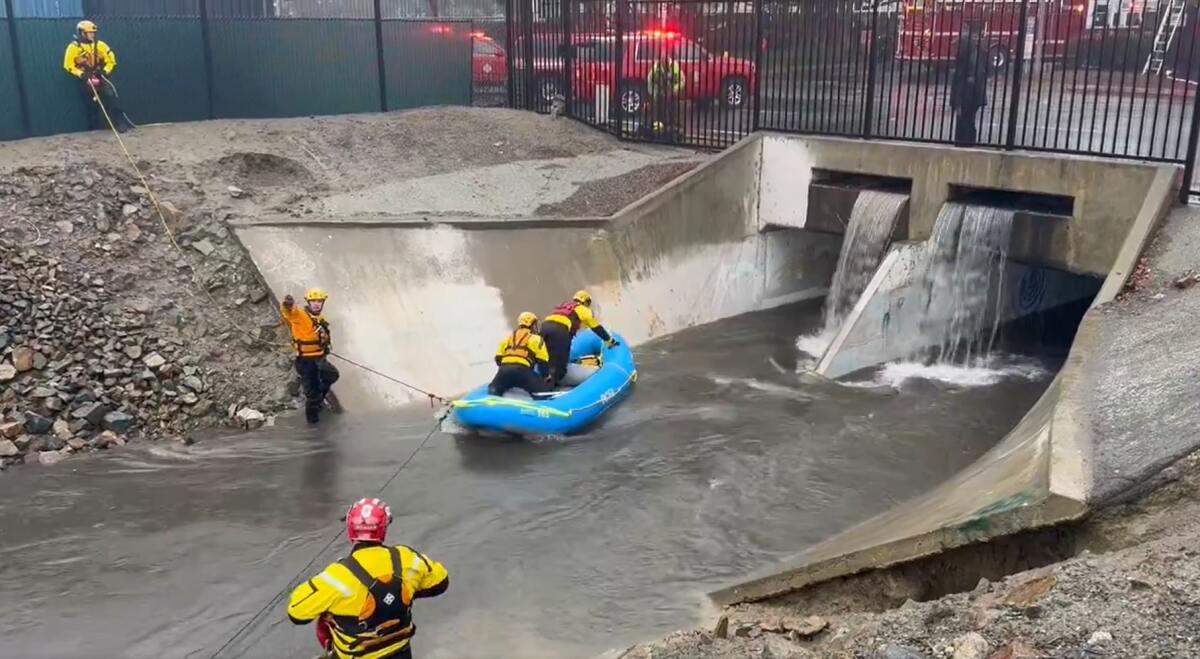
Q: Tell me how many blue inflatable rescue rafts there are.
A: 1